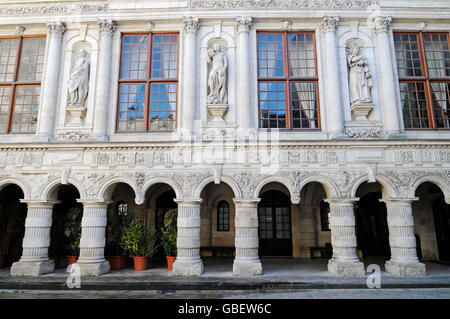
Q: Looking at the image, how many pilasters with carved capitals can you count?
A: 6